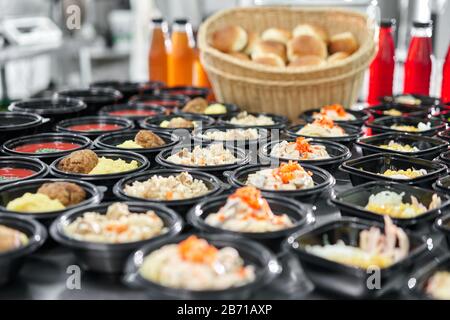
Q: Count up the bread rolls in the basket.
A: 11